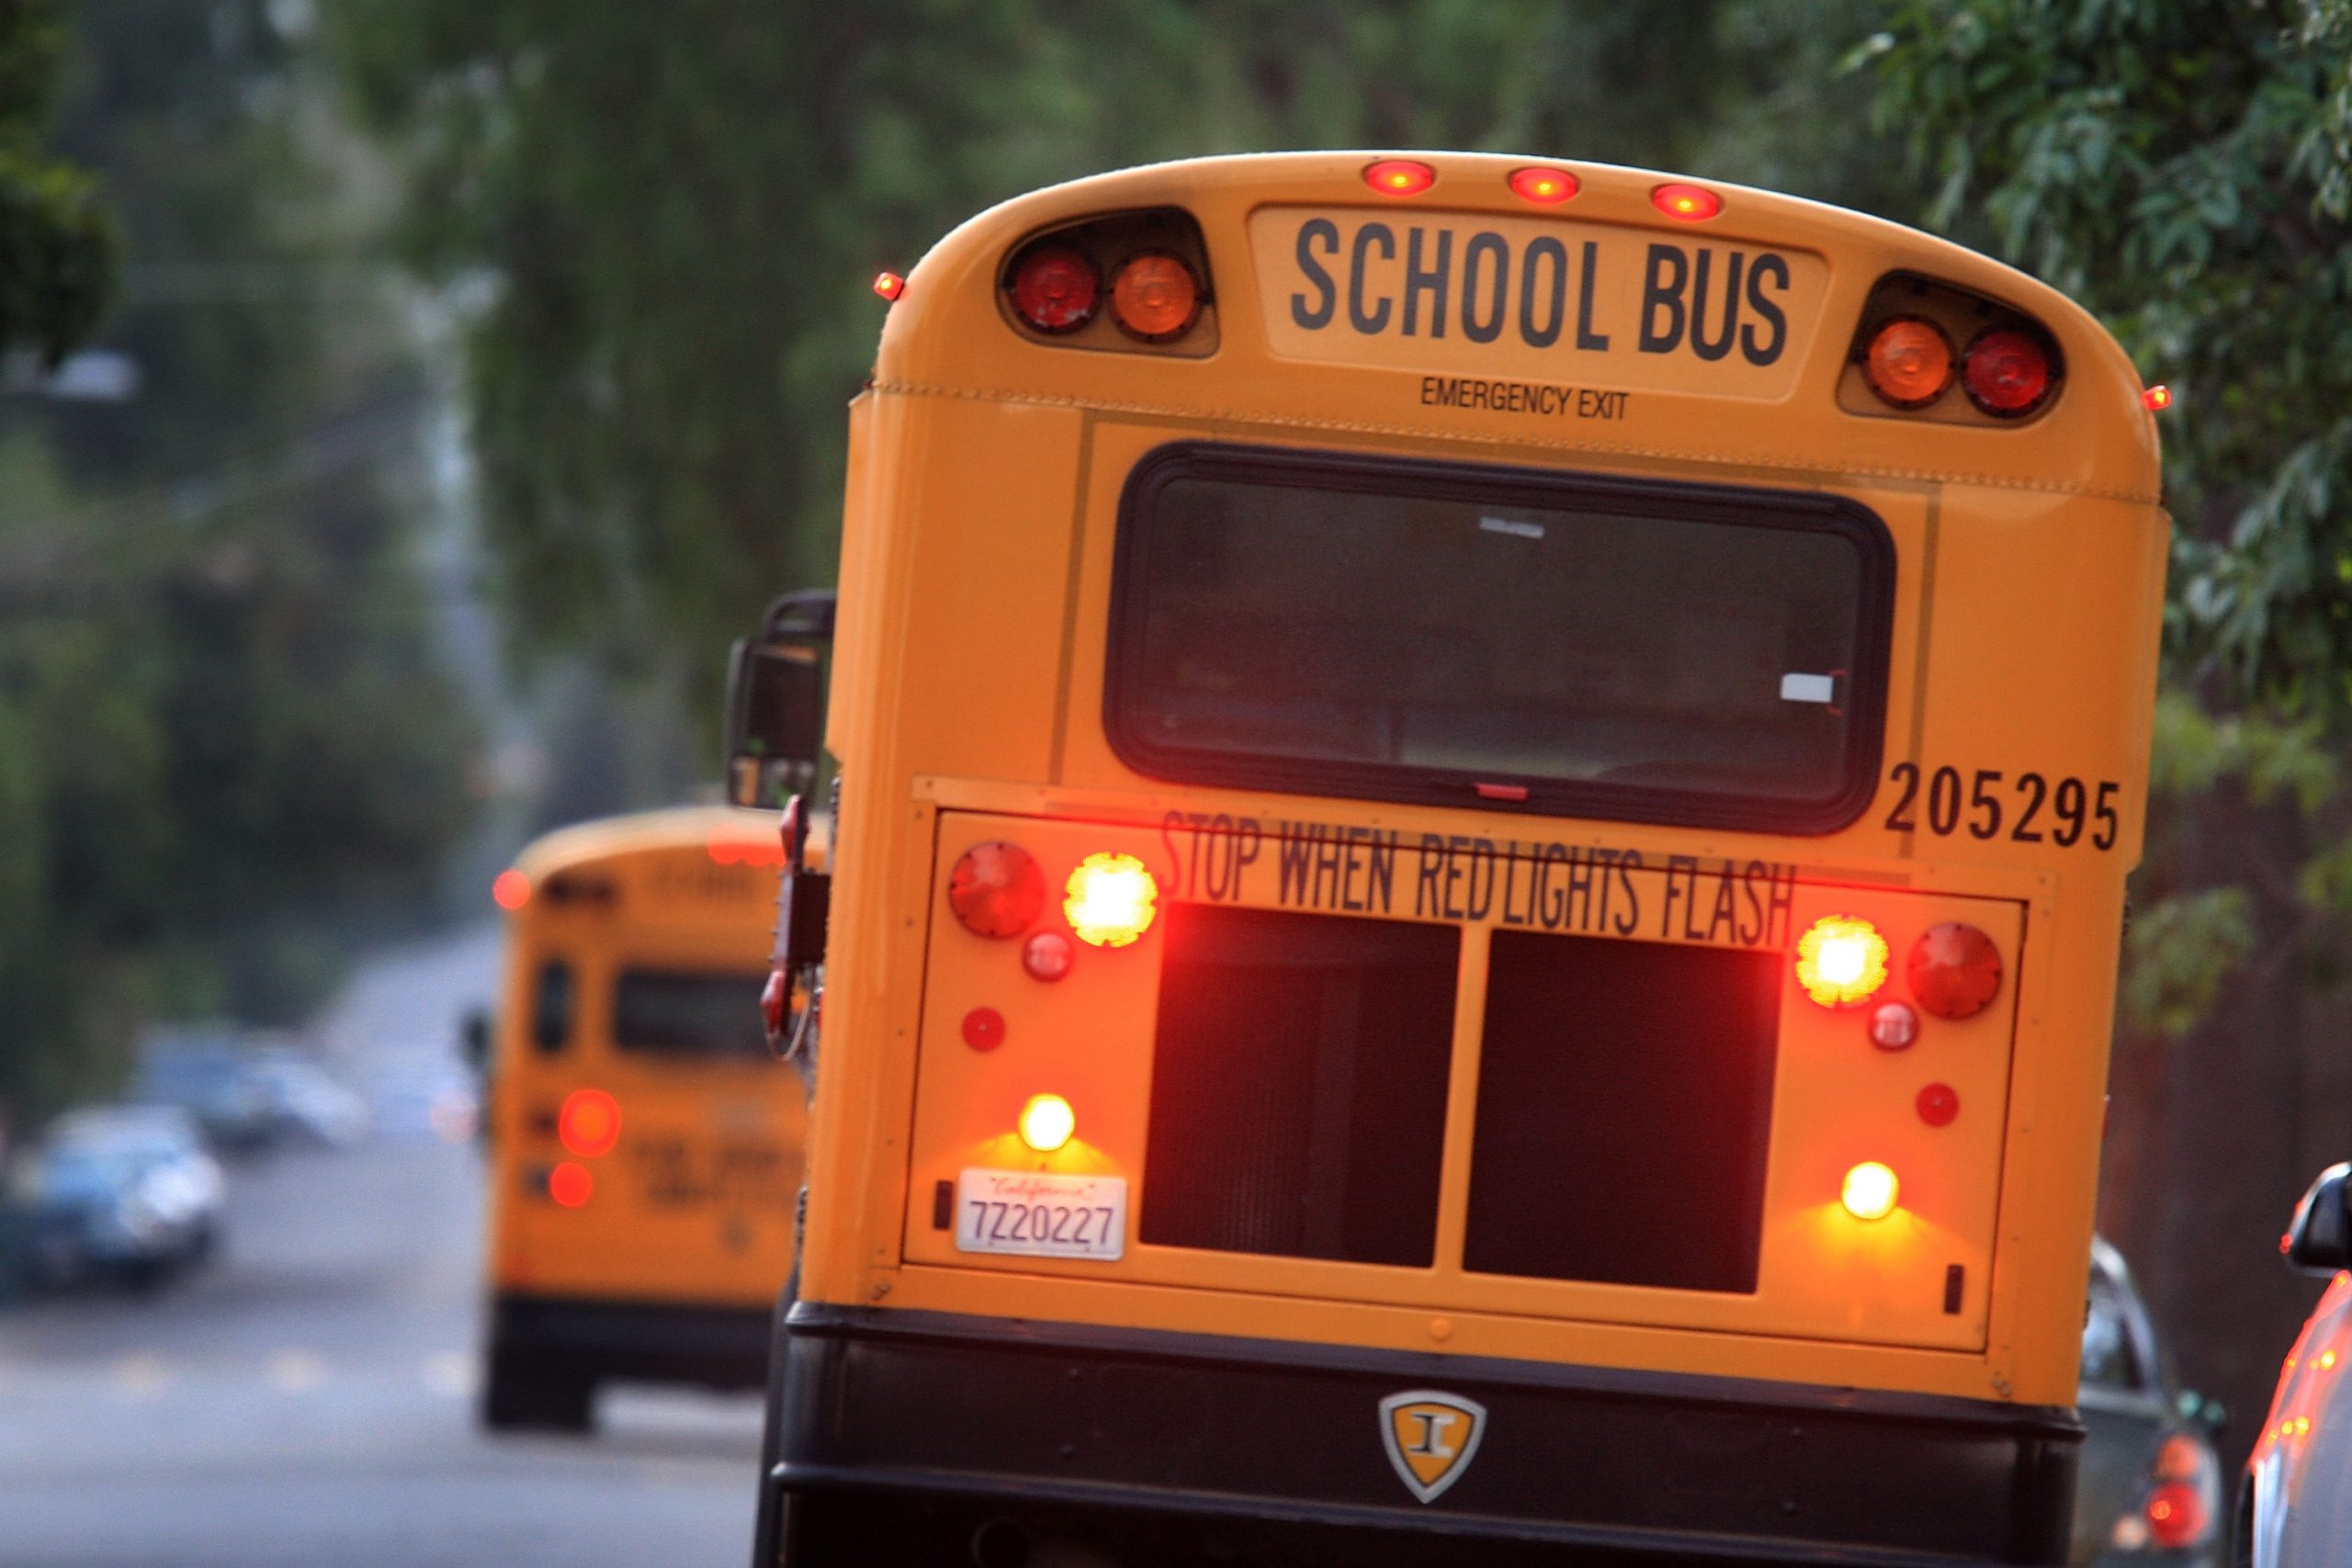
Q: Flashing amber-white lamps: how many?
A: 4